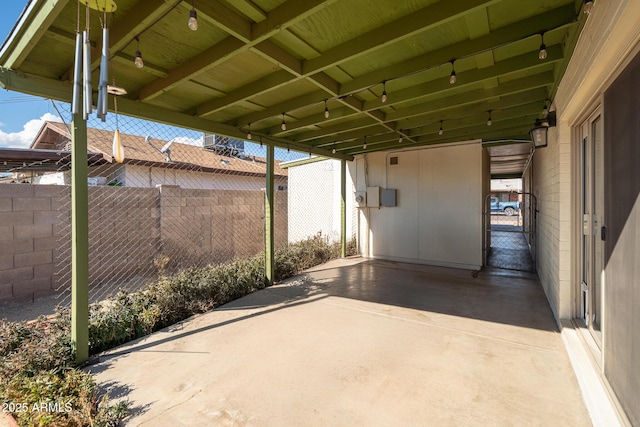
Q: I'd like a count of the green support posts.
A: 3